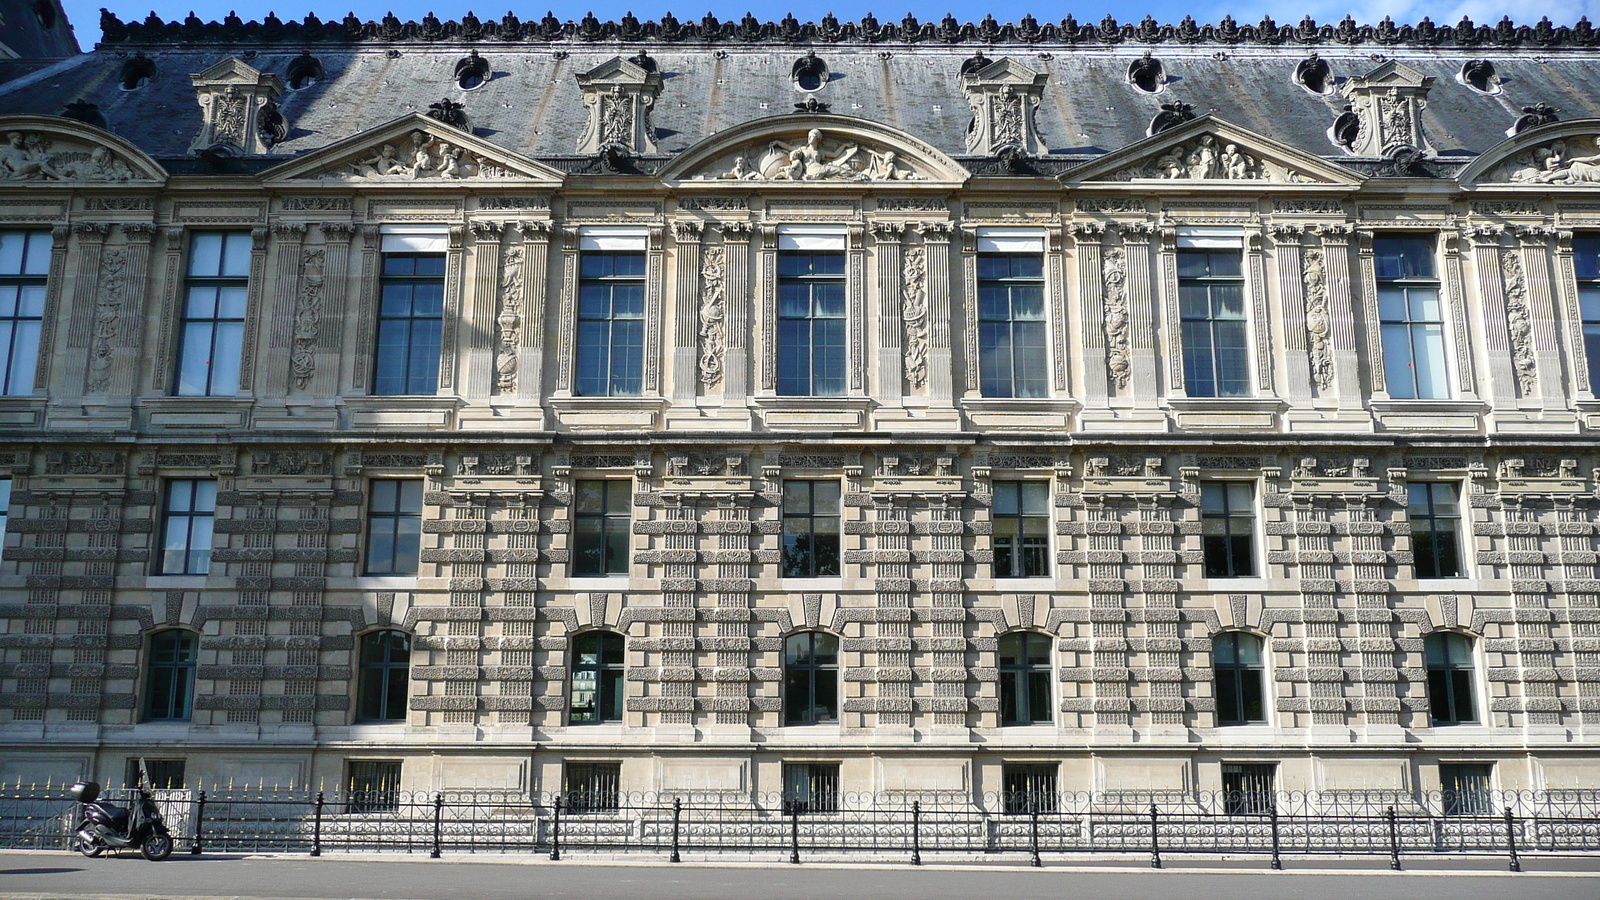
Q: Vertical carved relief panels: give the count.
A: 8